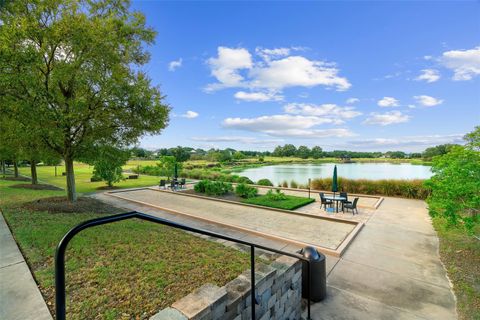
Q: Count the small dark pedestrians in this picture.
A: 0